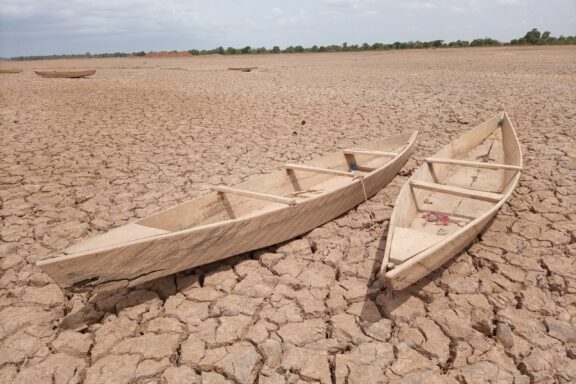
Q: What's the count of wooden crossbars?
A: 5